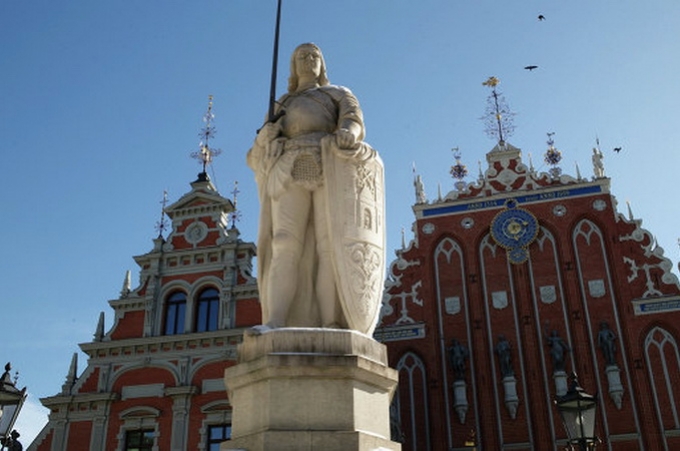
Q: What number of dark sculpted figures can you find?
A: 4